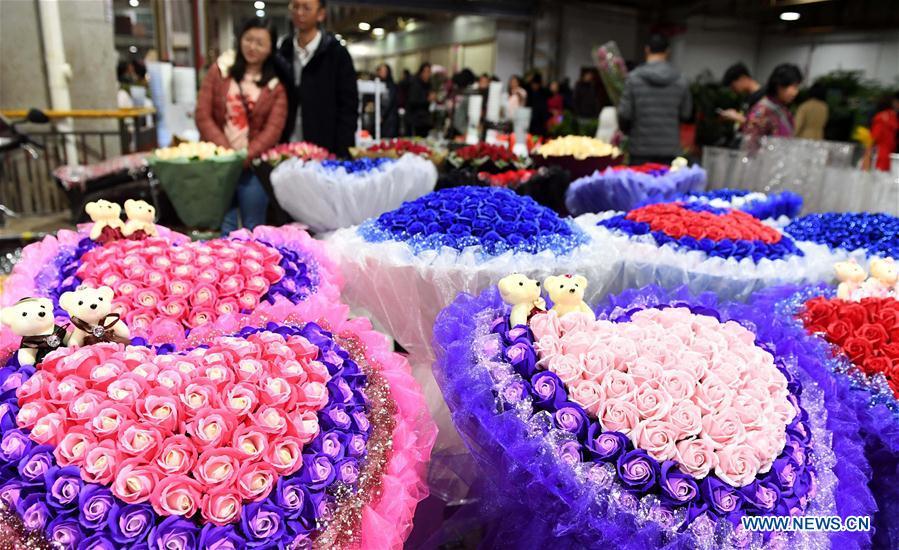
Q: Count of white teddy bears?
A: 8